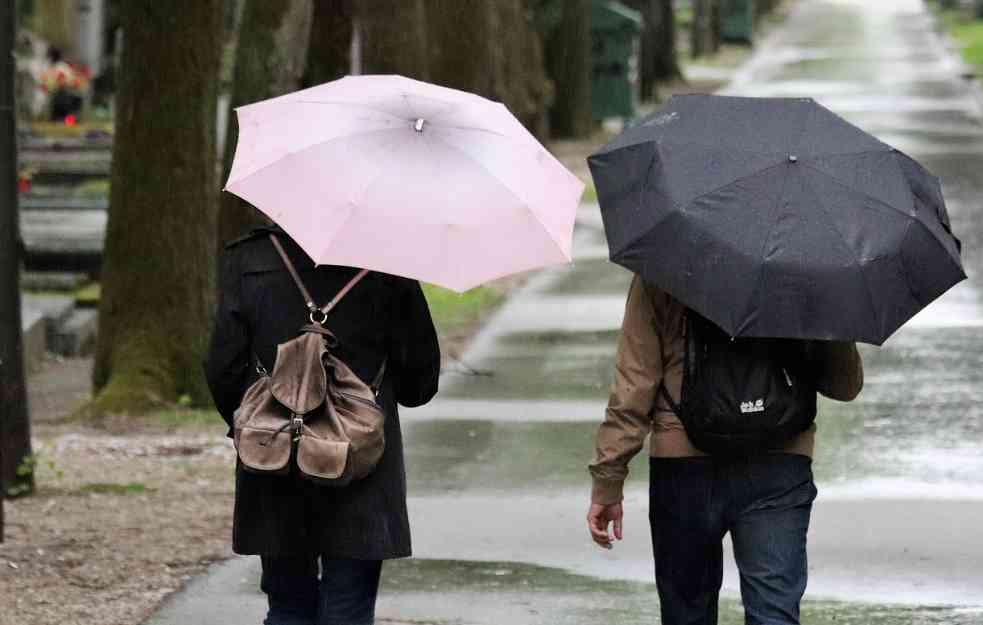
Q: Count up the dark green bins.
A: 2